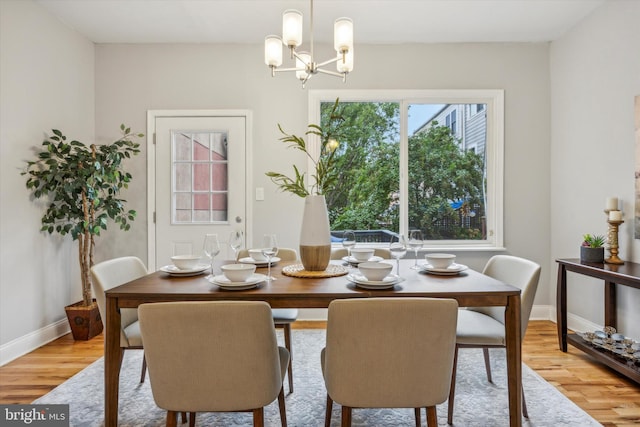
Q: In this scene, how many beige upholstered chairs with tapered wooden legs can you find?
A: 6